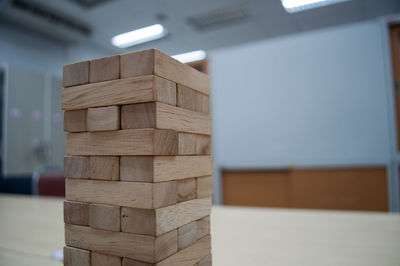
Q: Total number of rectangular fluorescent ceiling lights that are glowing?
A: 3